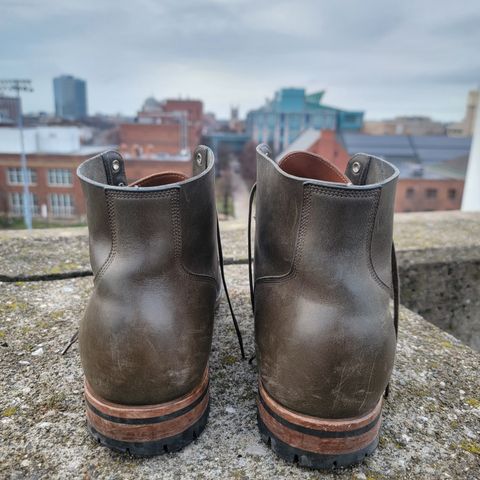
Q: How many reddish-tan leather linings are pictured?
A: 2